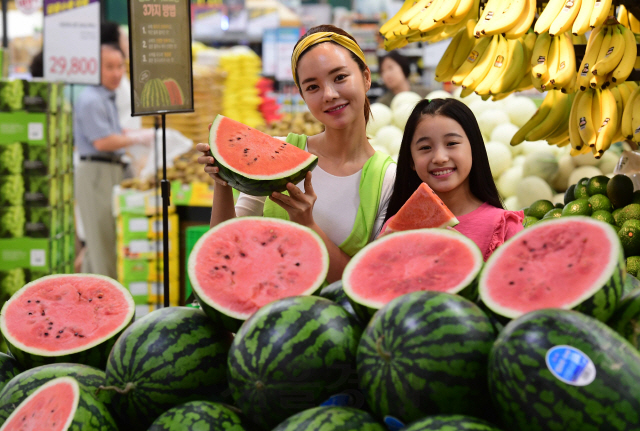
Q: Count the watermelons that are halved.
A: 5